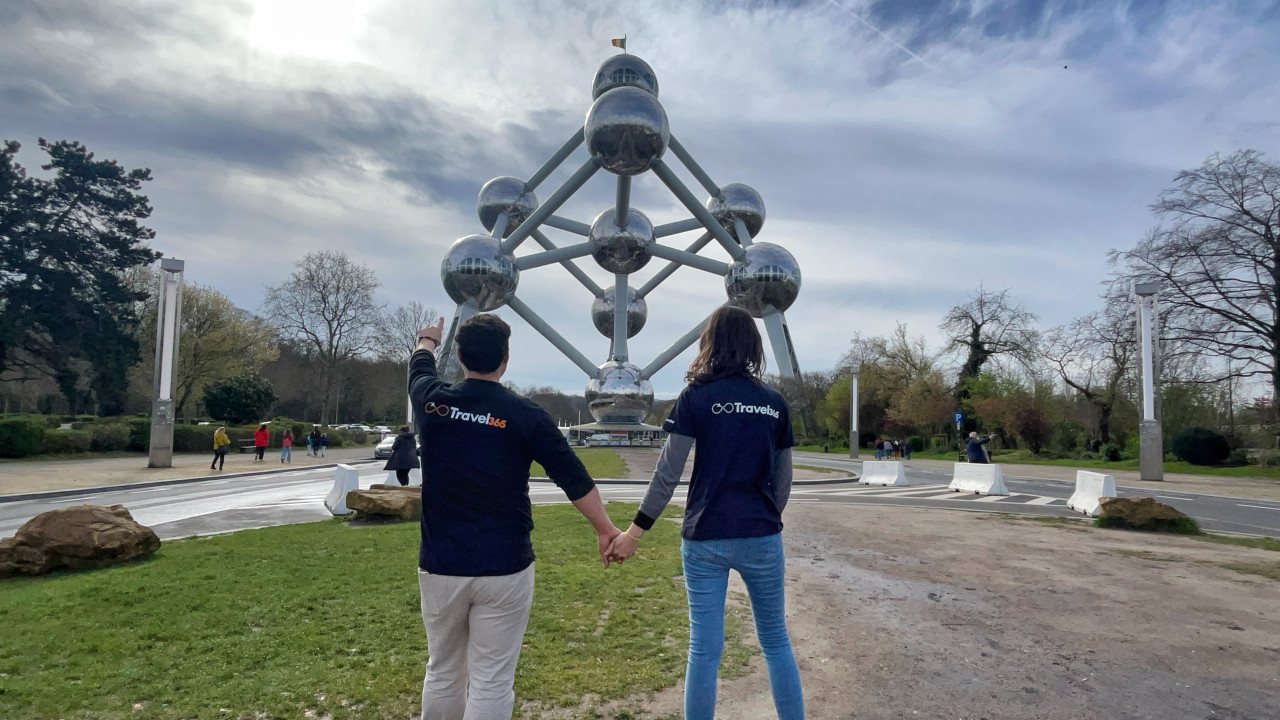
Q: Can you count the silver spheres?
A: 9